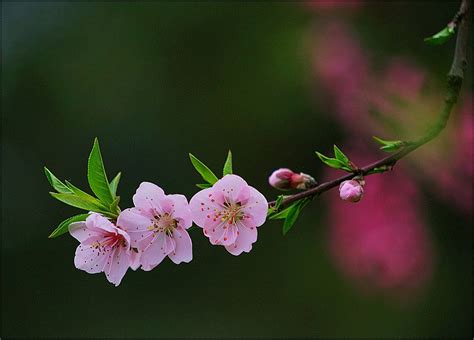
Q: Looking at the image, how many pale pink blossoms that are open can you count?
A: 3